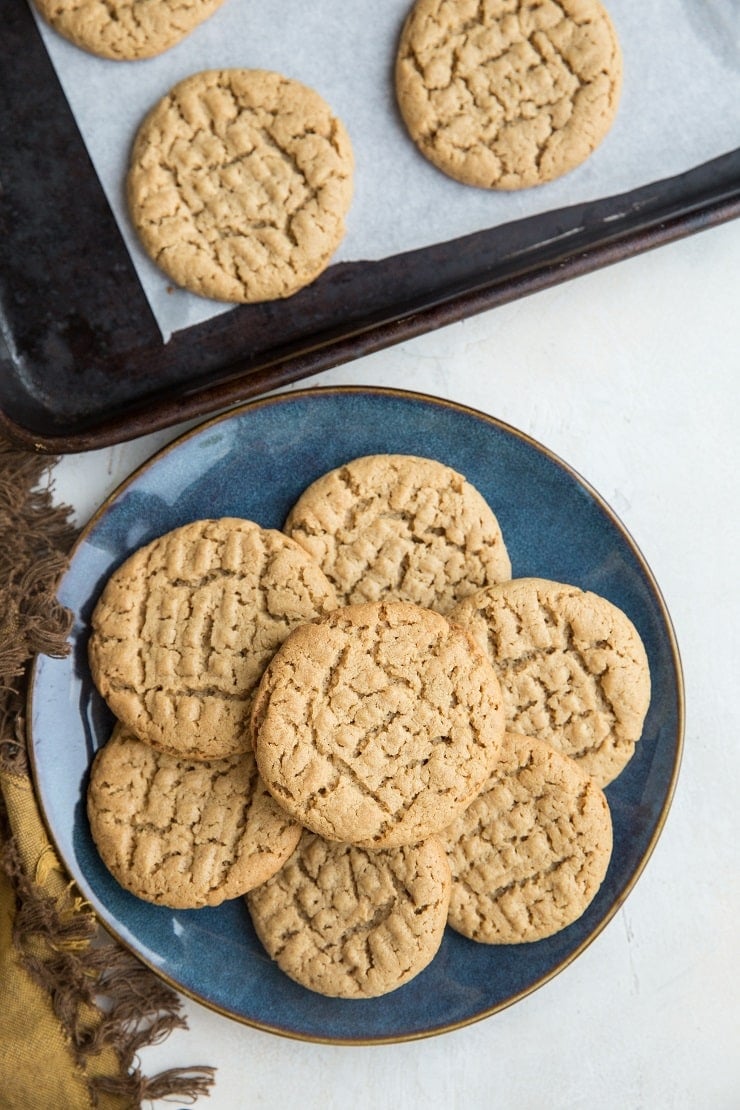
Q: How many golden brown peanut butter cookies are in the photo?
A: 10